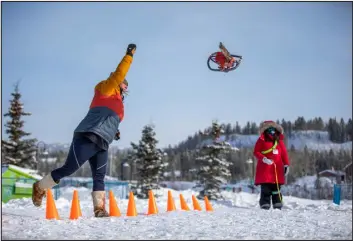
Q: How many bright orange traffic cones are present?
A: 9